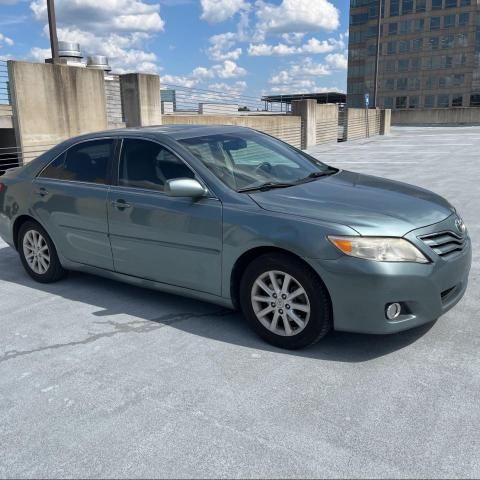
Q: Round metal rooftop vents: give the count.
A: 2